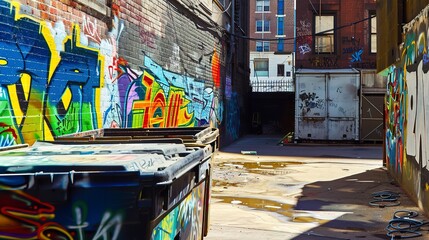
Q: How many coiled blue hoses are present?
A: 2